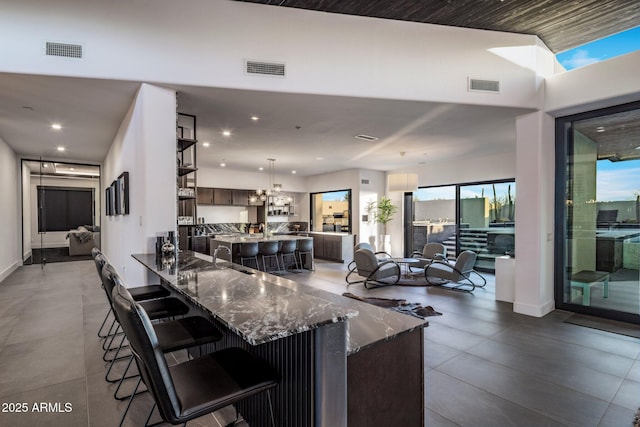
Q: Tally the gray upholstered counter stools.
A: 4